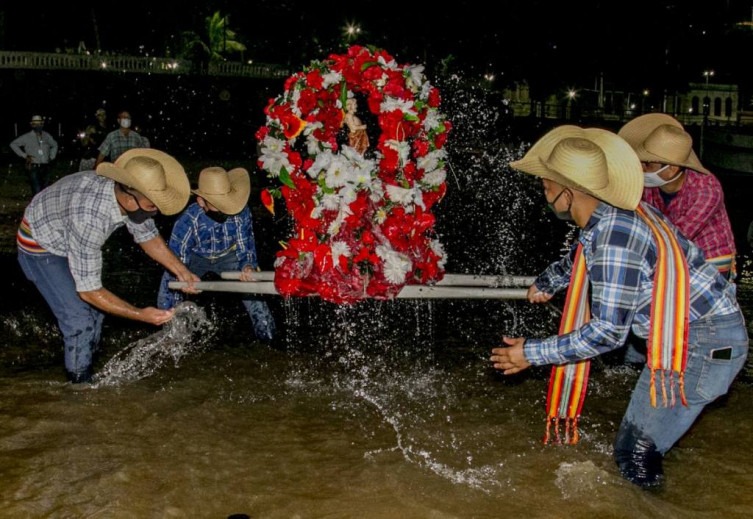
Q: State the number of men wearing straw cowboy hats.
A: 4